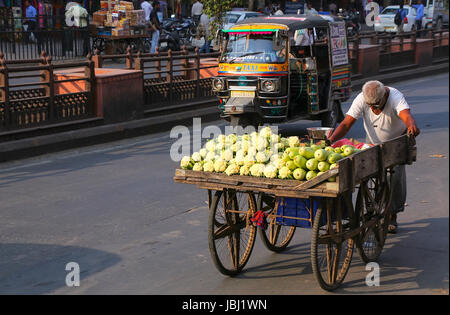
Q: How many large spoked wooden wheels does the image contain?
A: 4